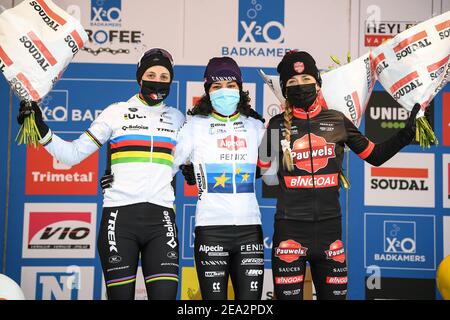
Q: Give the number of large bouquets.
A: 3